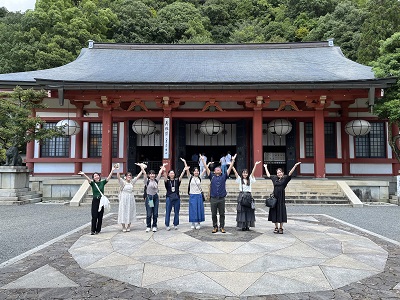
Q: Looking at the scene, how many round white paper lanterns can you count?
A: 5